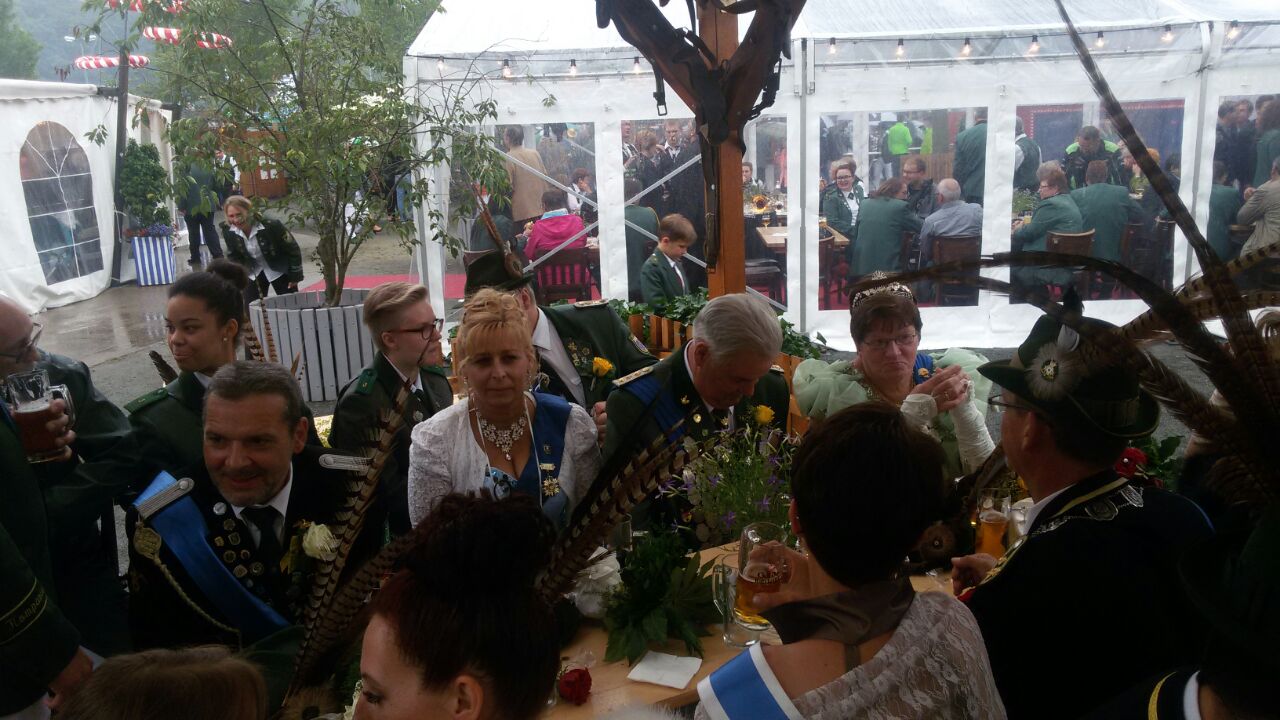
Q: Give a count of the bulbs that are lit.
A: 11